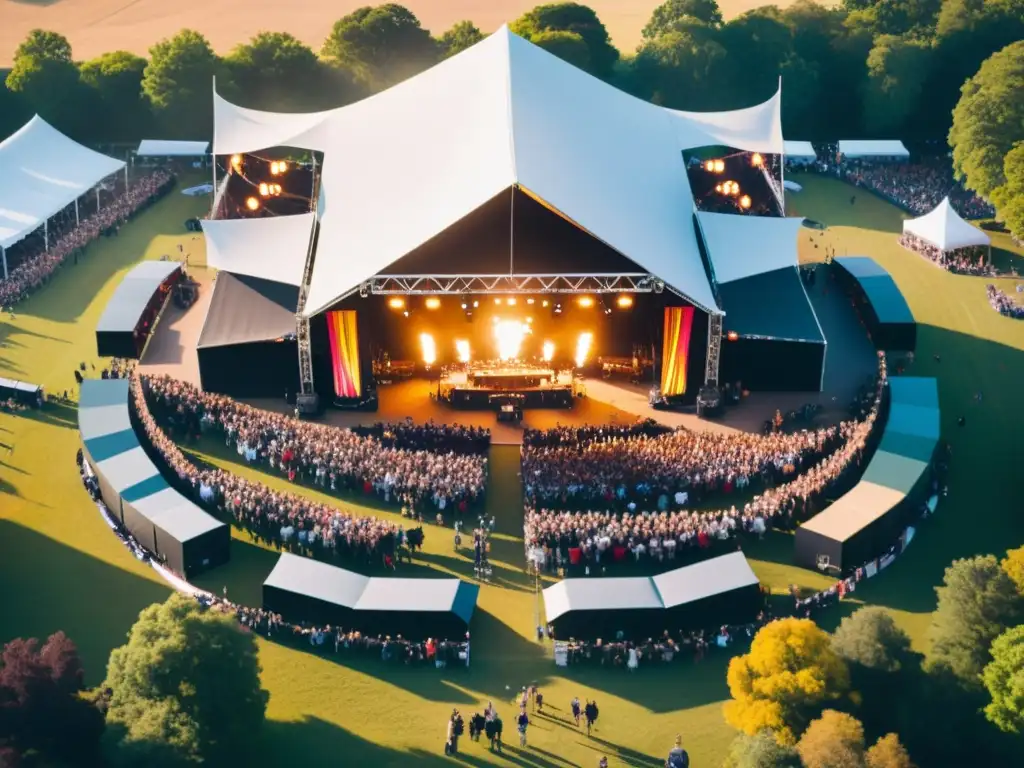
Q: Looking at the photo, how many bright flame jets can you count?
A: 5